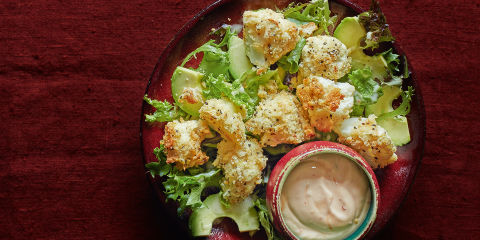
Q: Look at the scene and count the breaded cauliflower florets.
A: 8